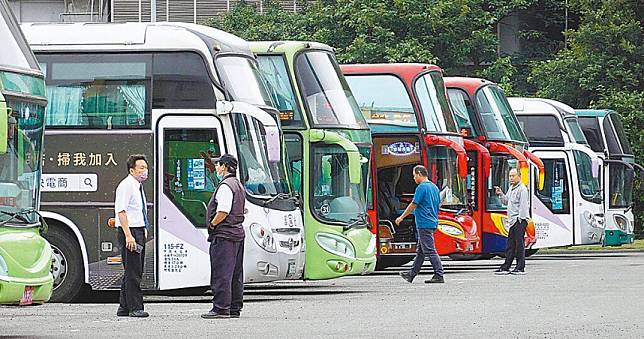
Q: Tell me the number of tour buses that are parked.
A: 7